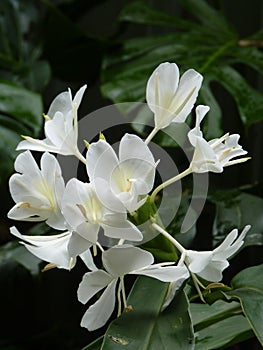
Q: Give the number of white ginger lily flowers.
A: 9